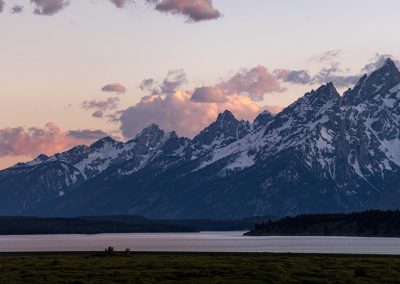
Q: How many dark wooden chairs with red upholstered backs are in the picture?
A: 0